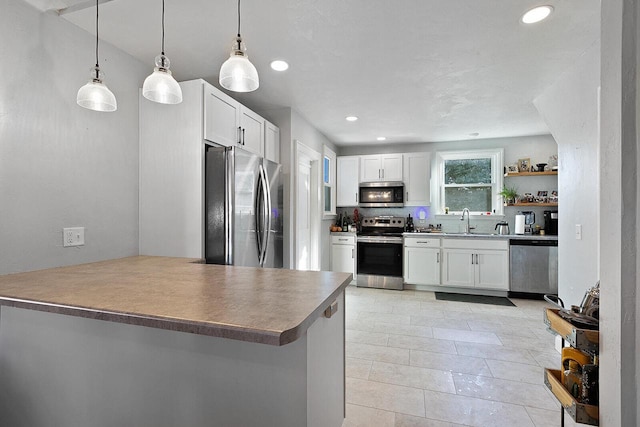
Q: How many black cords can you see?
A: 3